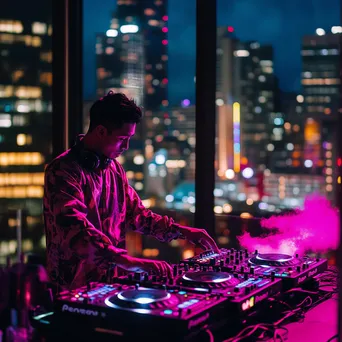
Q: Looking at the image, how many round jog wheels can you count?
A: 3